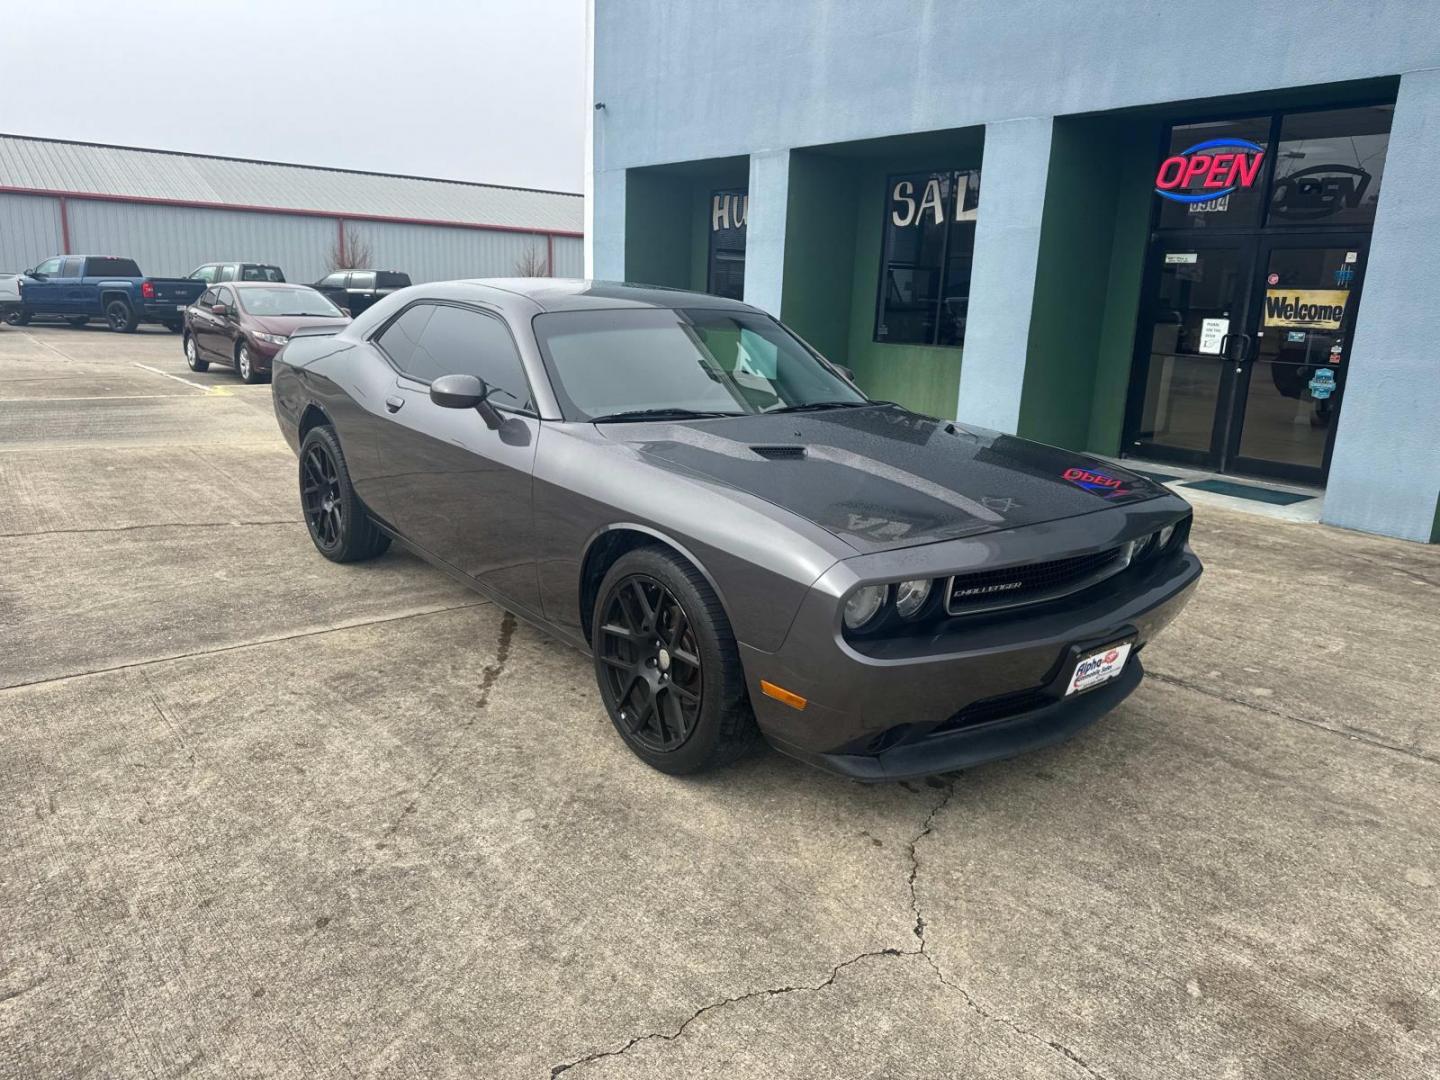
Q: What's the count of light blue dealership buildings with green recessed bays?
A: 1